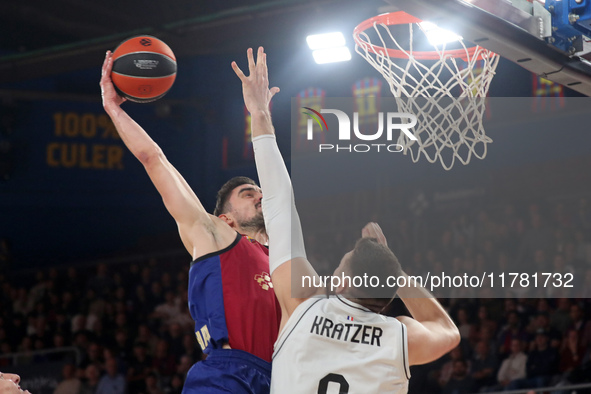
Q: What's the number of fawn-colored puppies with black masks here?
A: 0